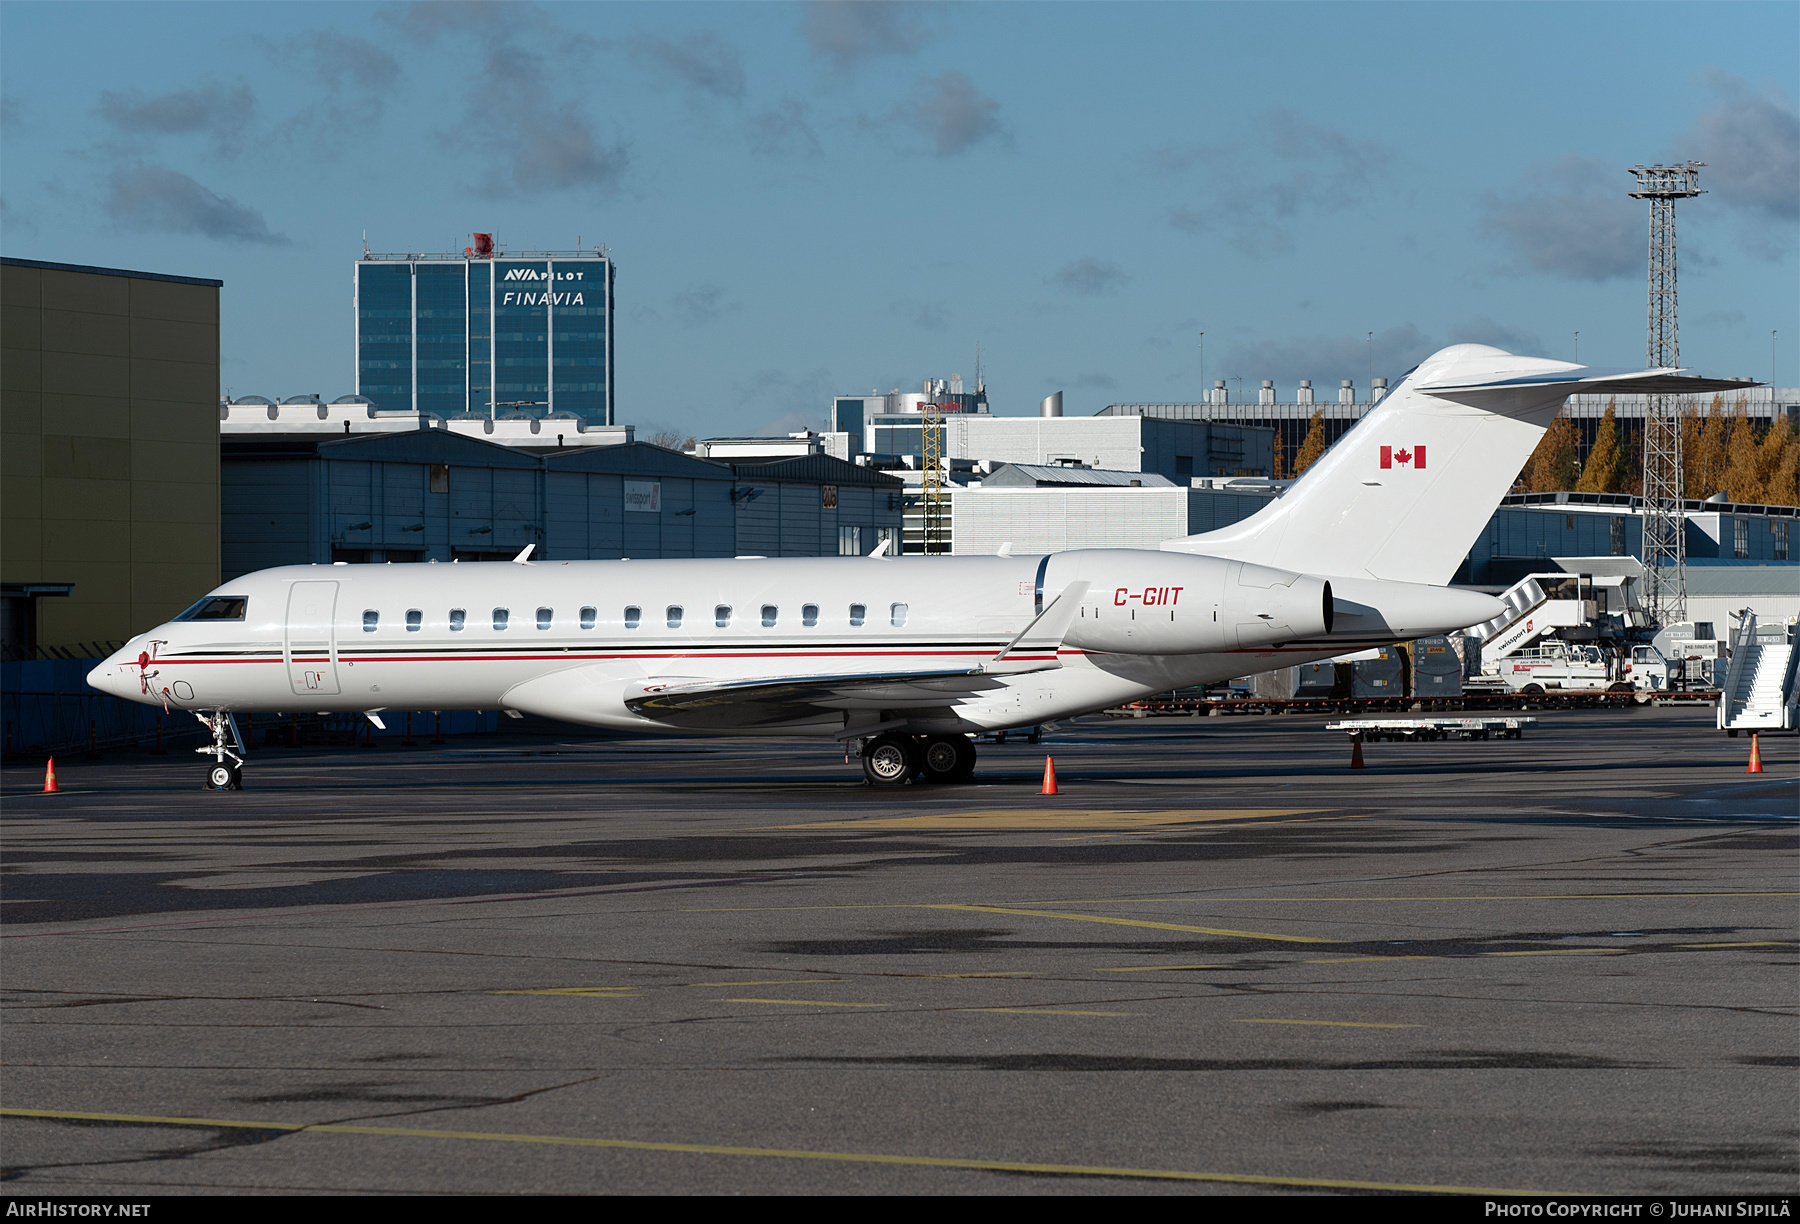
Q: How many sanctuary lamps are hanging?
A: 0